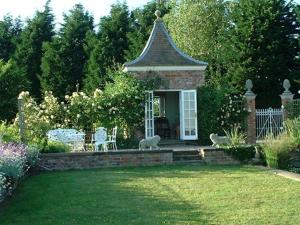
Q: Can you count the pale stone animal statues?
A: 2